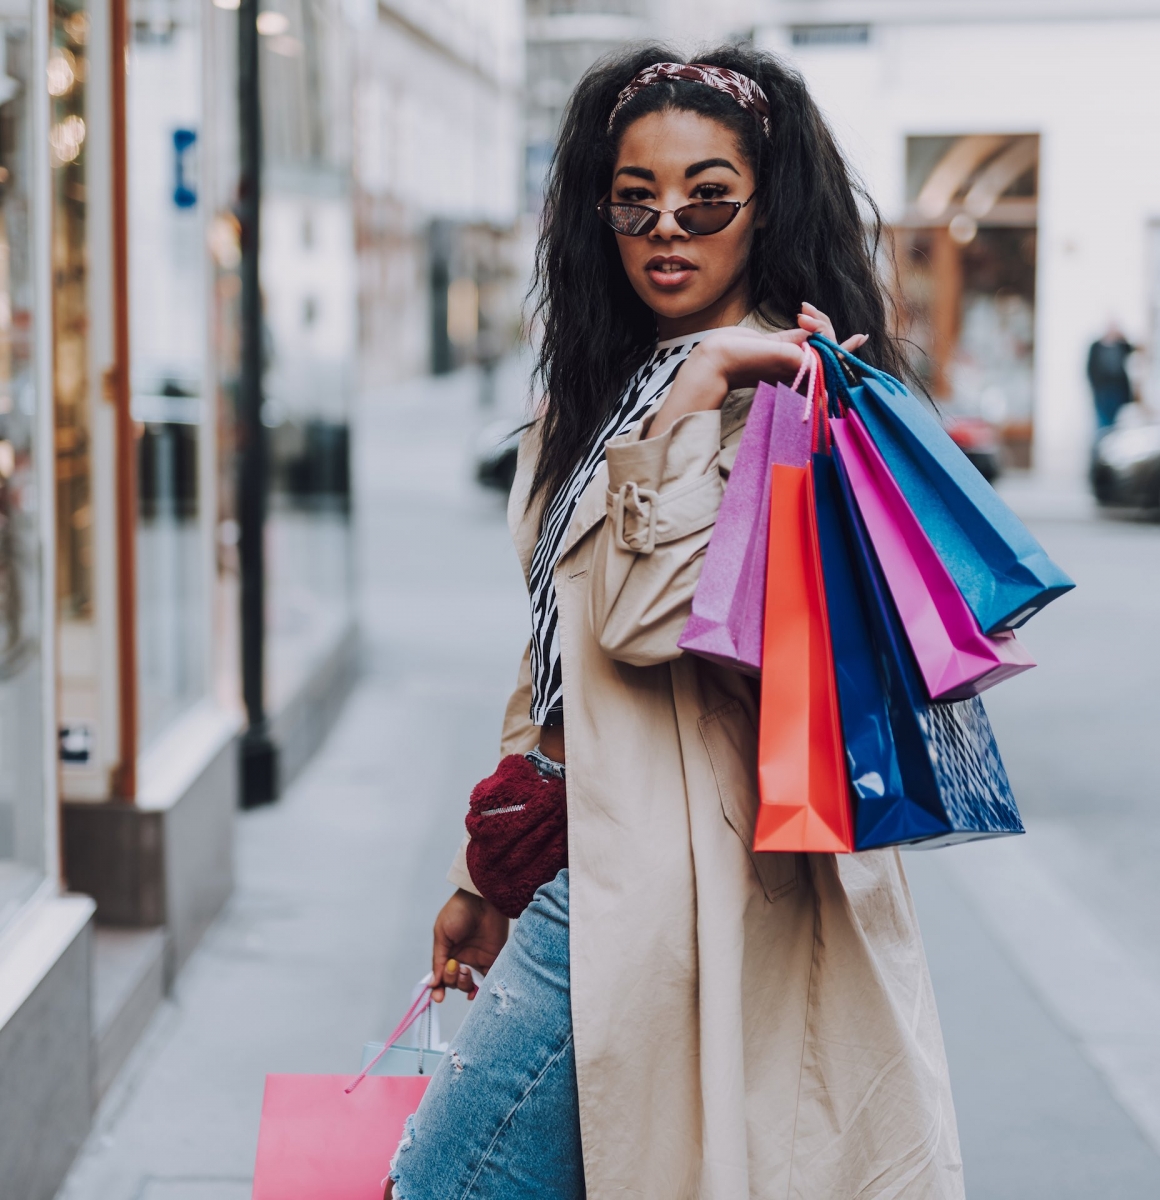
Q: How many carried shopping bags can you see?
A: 7